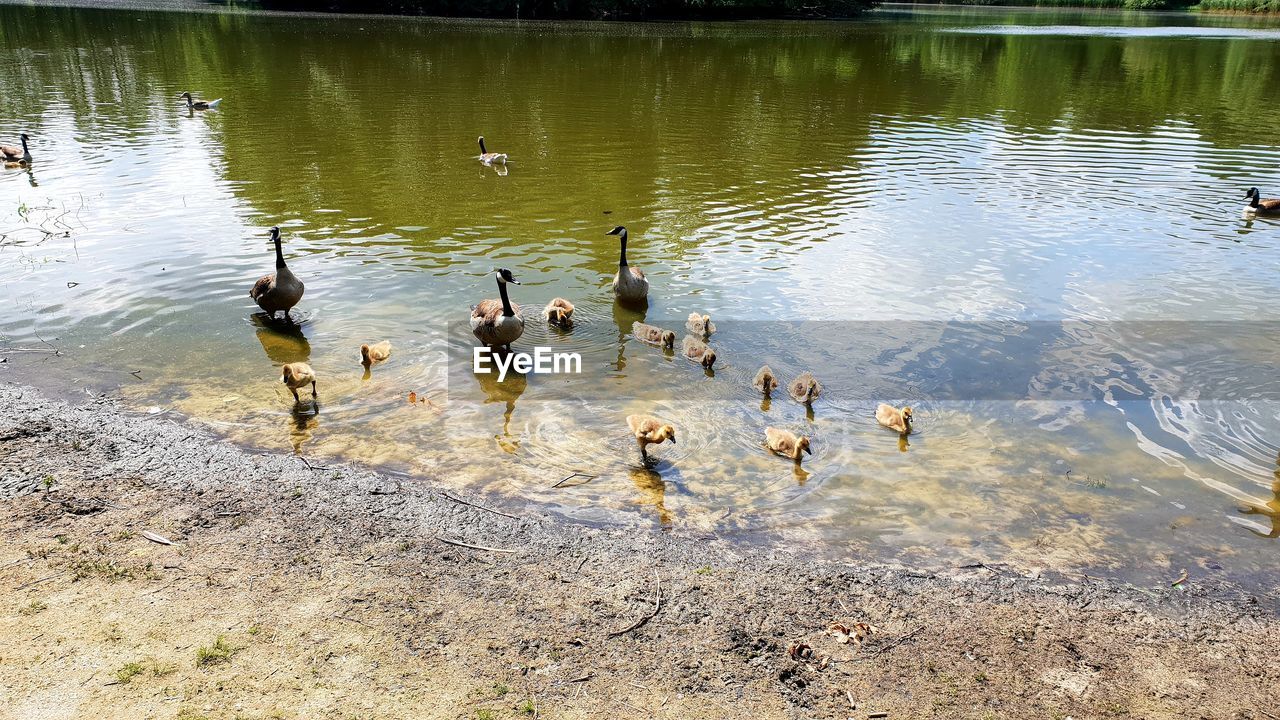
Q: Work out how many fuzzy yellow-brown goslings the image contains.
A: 11